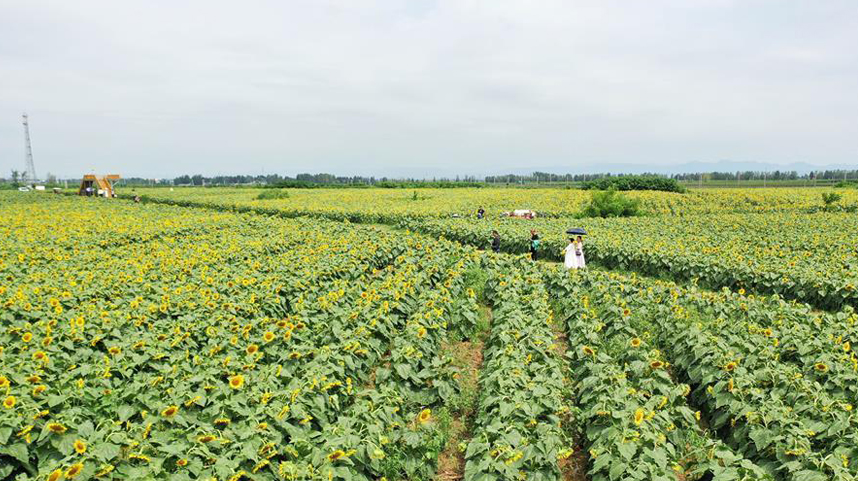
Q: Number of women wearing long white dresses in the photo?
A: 2